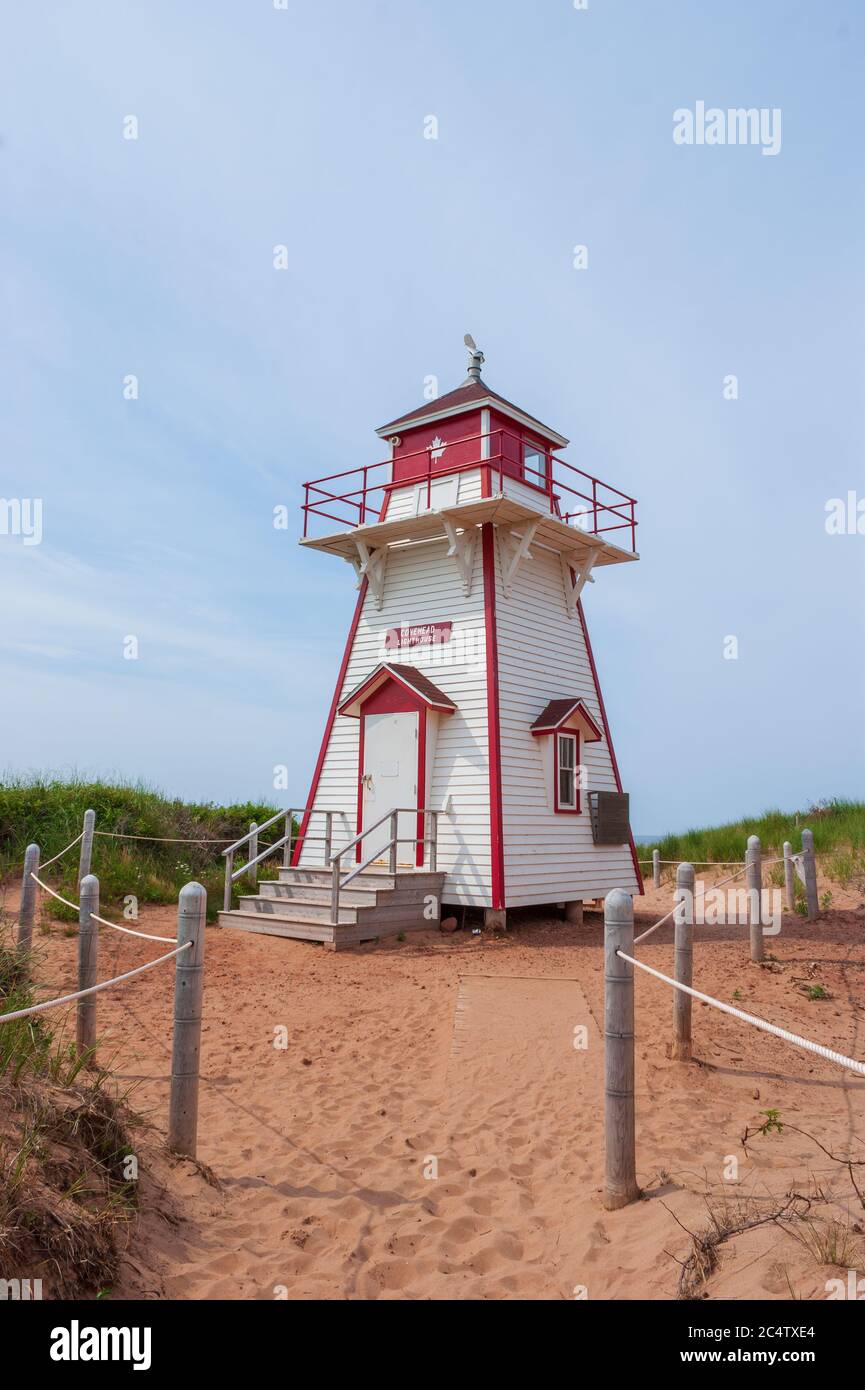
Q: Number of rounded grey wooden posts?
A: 11